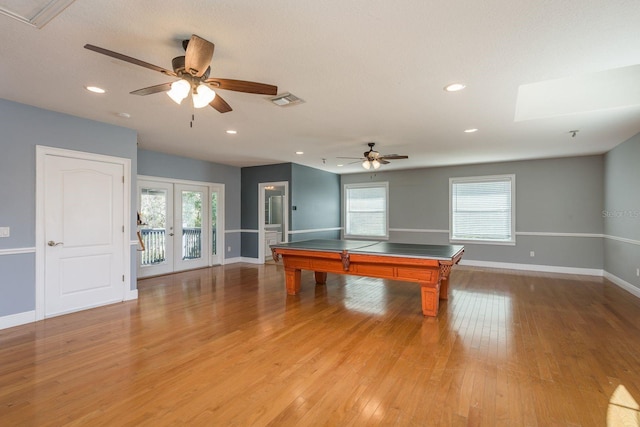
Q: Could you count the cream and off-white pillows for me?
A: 0